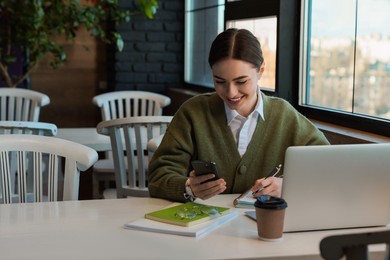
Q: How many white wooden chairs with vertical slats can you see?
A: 5